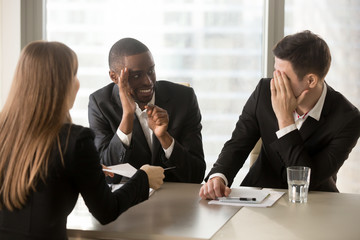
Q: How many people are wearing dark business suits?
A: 3